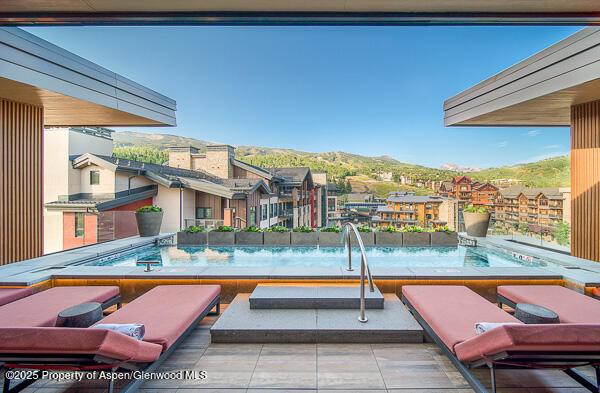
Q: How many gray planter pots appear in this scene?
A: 12